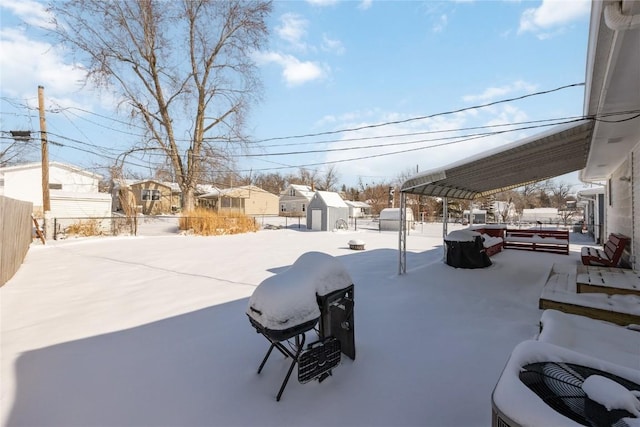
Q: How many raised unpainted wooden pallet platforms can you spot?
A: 2